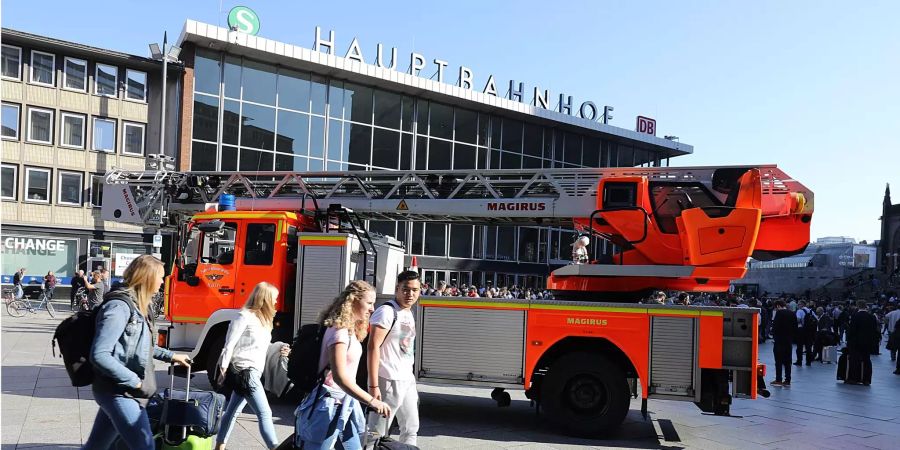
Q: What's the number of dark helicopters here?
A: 0